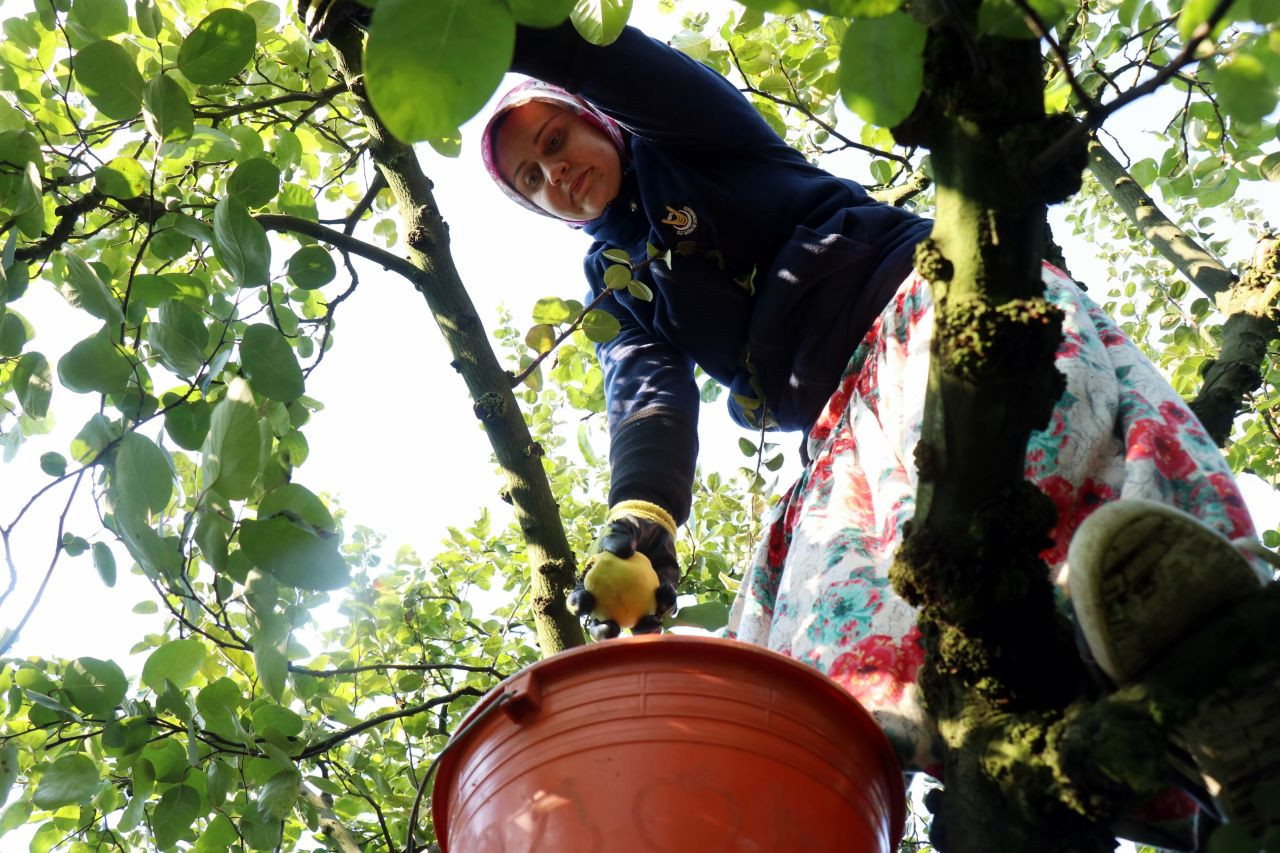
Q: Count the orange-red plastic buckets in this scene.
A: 1